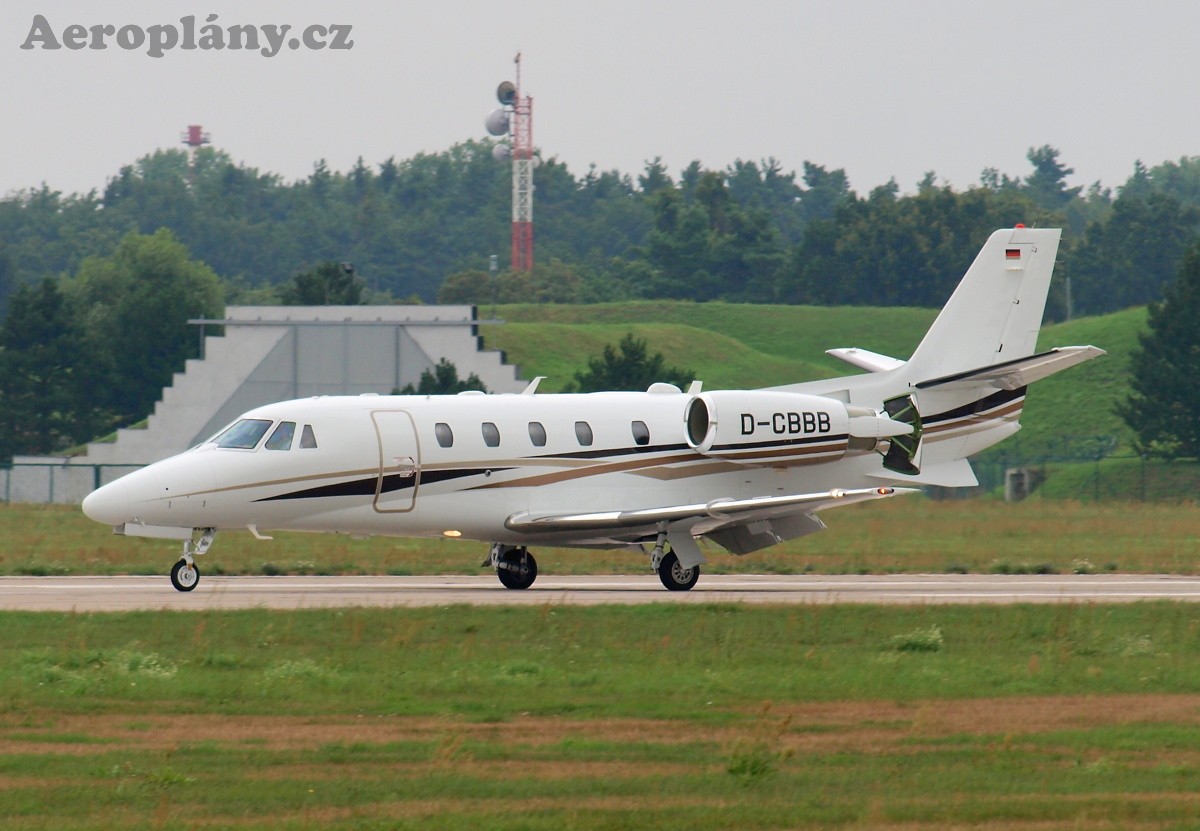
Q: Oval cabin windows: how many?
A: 5